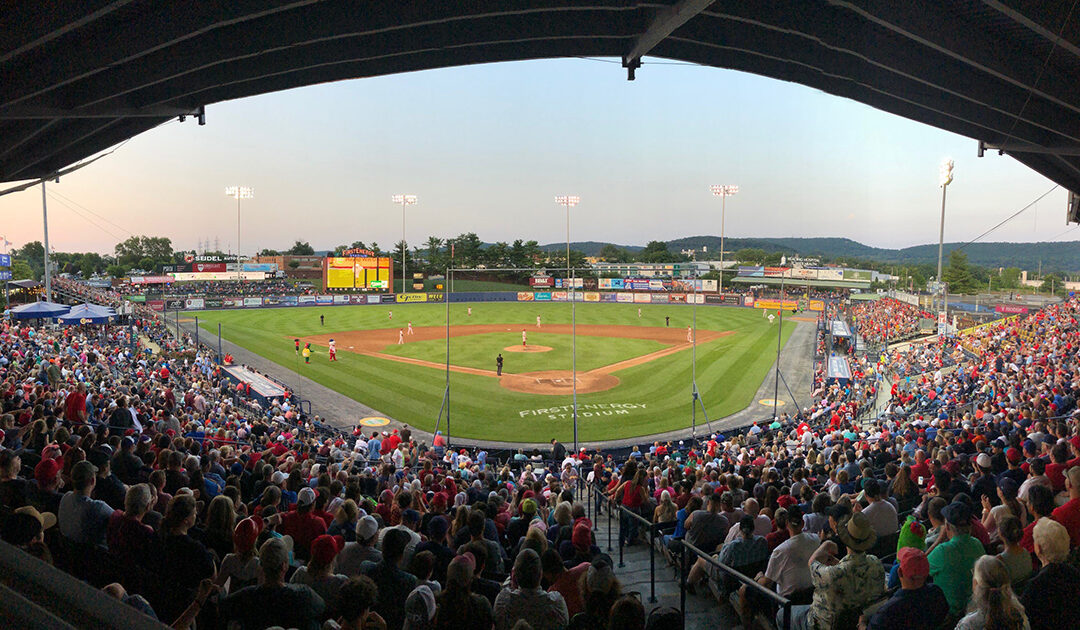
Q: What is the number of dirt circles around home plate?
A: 1